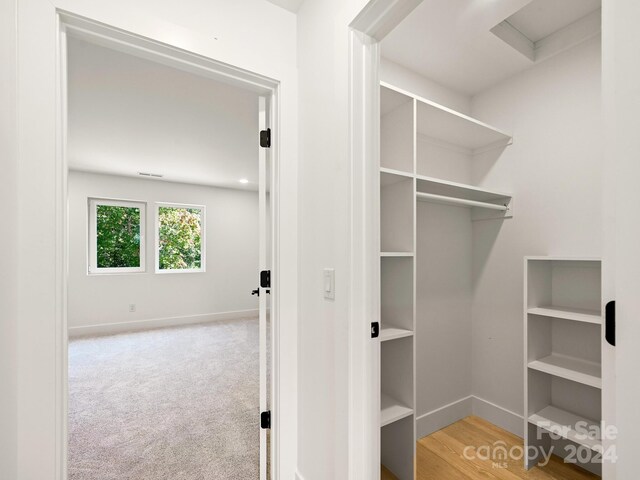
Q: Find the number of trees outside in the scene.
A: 2